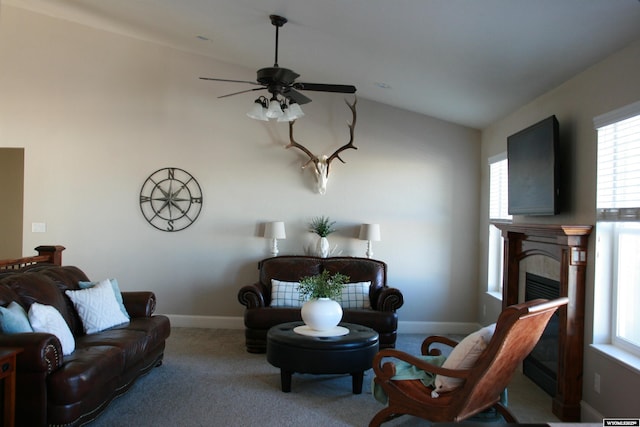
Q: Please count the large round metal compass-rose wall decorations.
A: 1